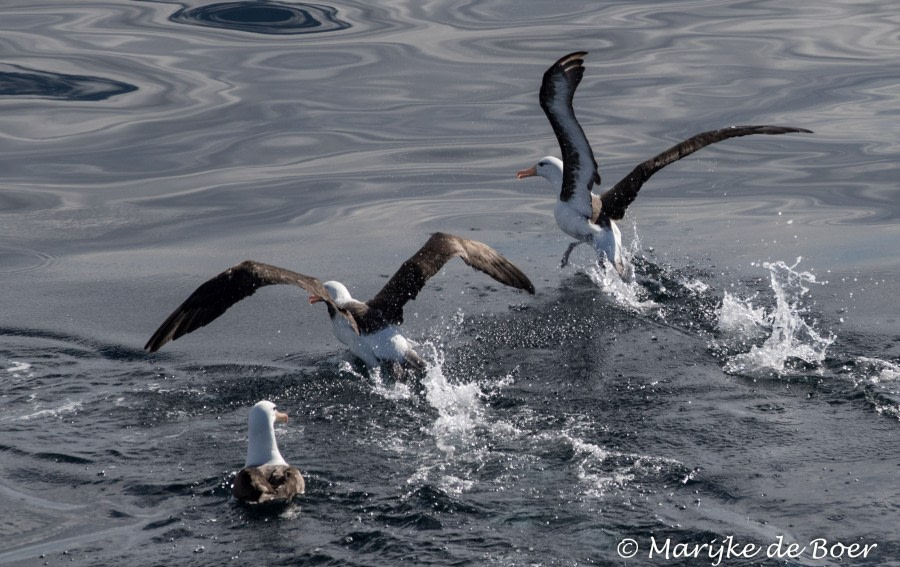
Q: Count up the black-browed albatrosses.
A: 3